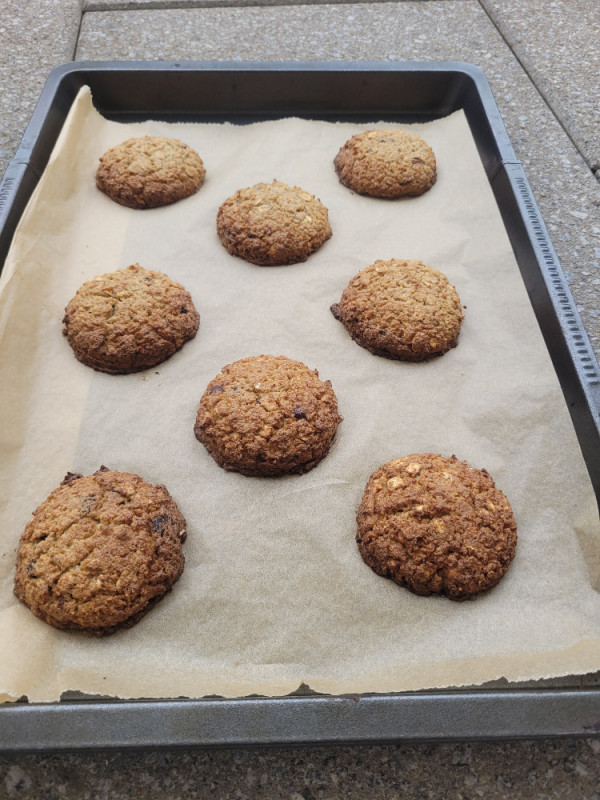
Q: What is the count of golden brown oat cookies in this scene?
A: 8